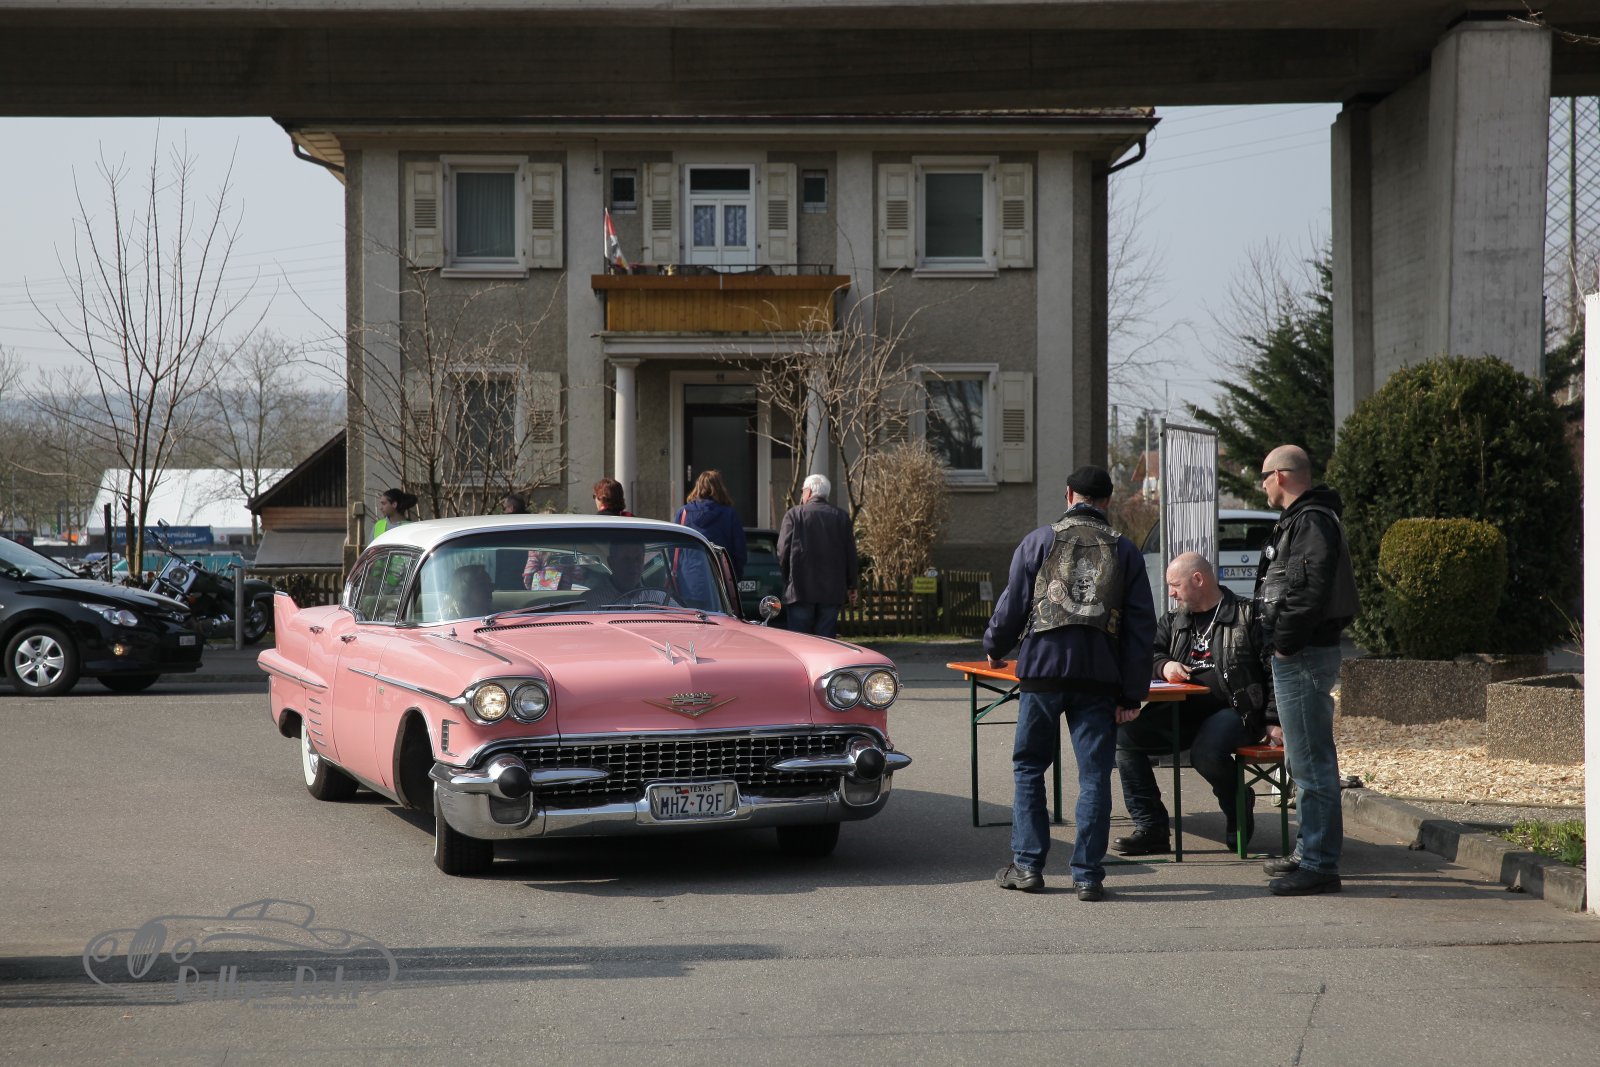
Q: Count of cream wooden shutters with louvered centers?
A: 10